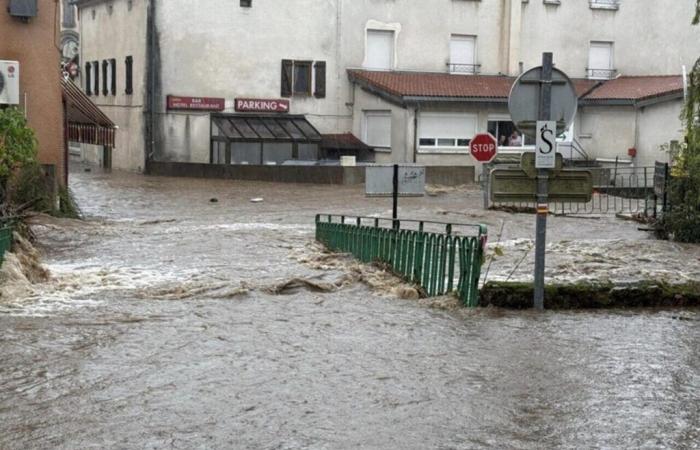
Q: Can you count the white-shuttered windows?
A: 5